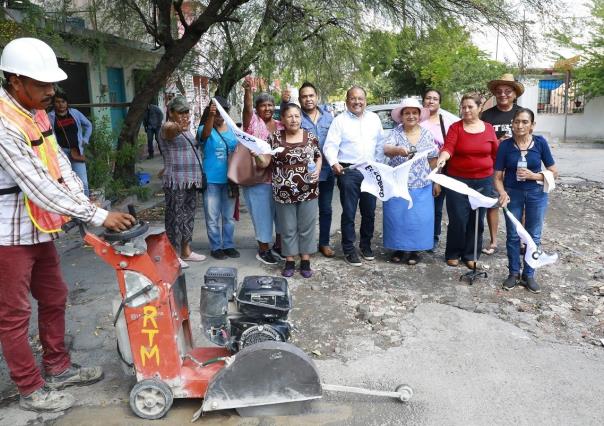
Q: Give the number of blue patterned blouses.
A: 1